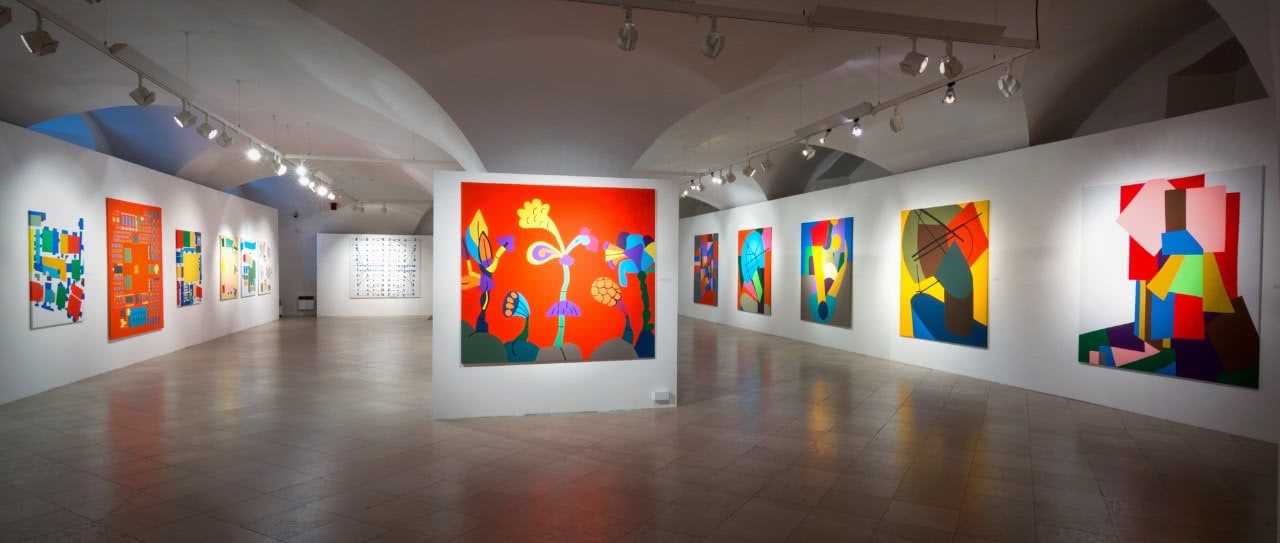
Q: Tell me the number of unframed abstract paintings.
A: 13